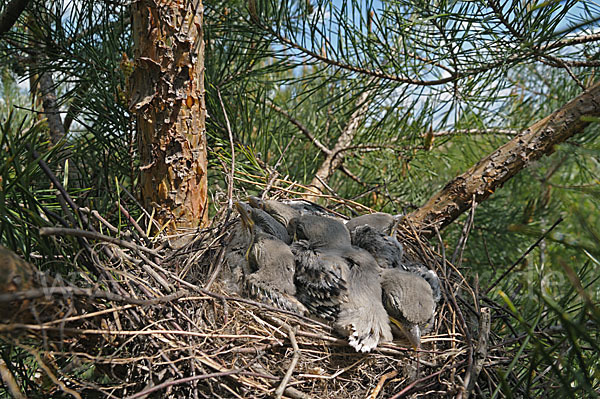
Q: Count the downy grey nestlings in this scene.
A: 6